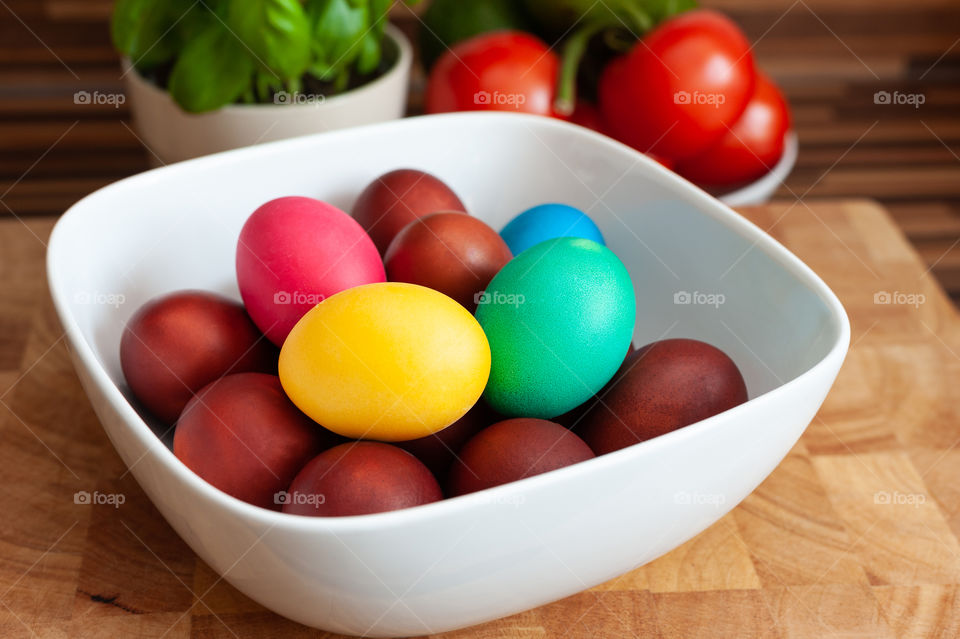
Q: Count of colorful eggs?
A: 4